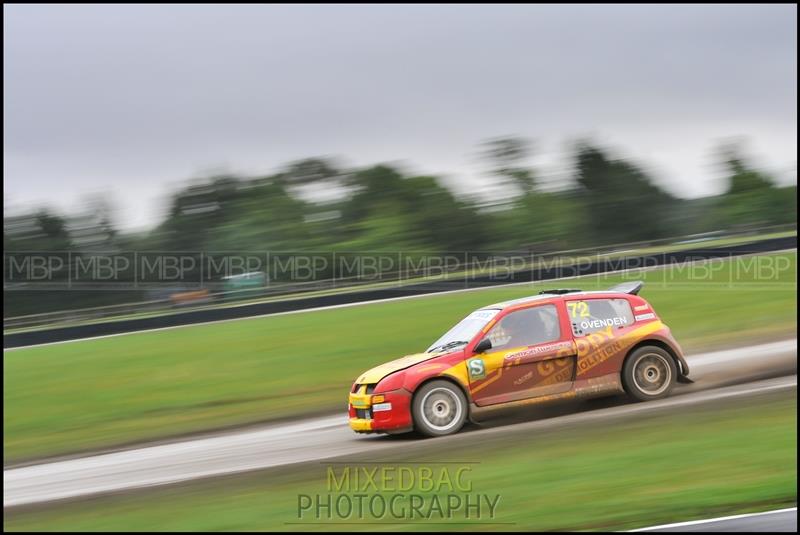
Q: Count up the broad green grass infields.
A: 2